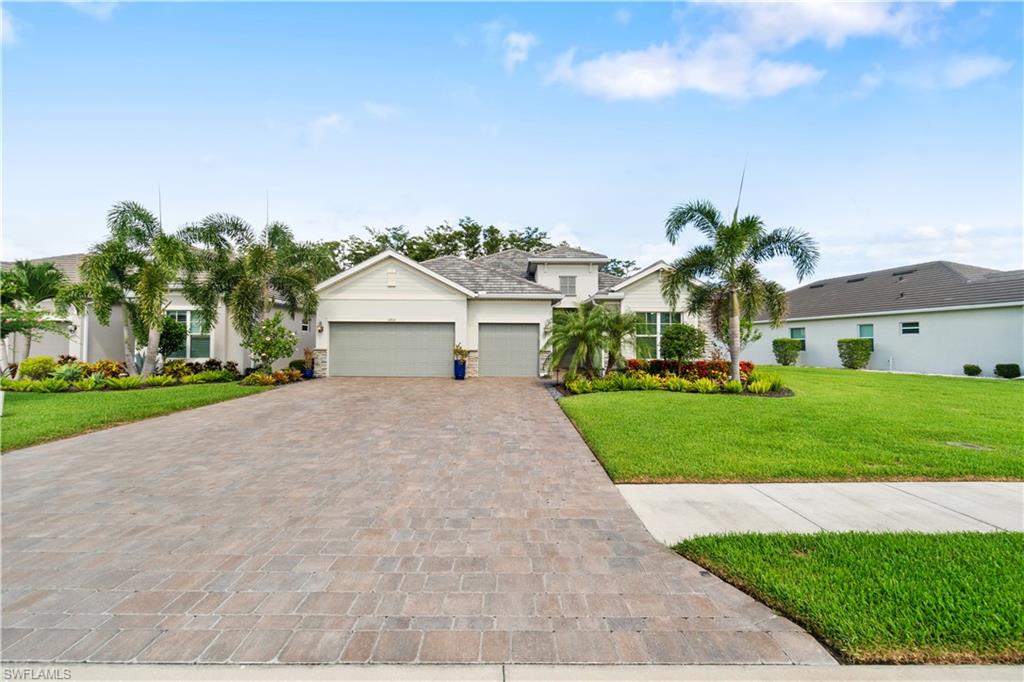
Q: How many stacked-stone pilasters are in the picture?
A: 3